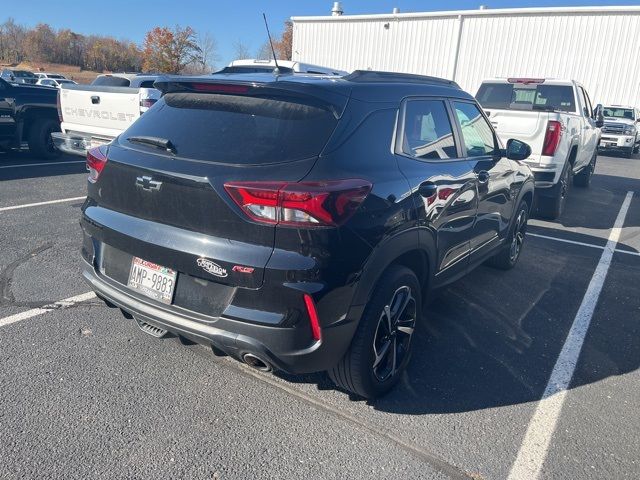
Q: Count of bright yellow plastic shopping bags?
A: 0